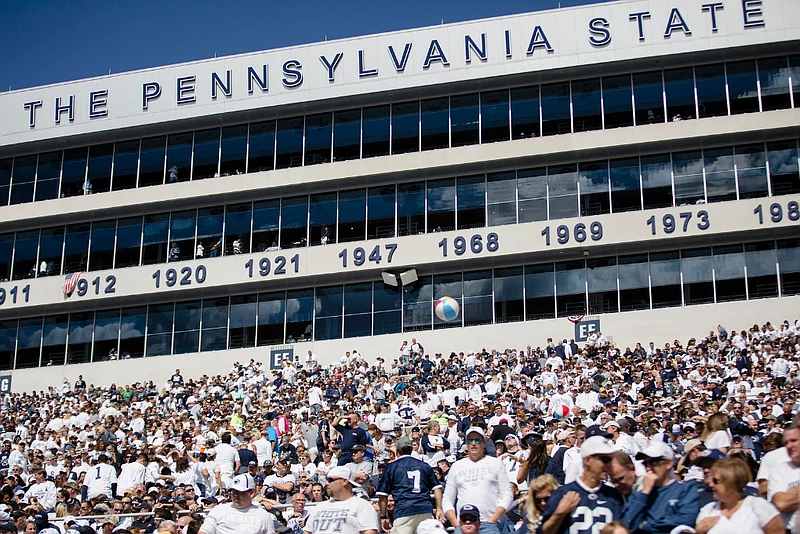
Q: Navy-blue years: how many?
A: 9